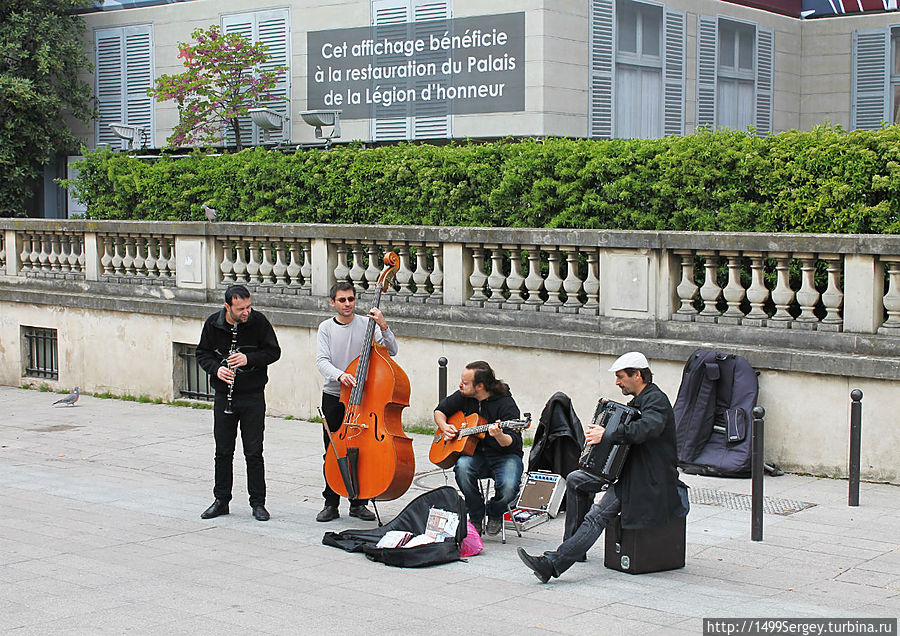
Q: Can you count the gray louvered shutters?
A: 11